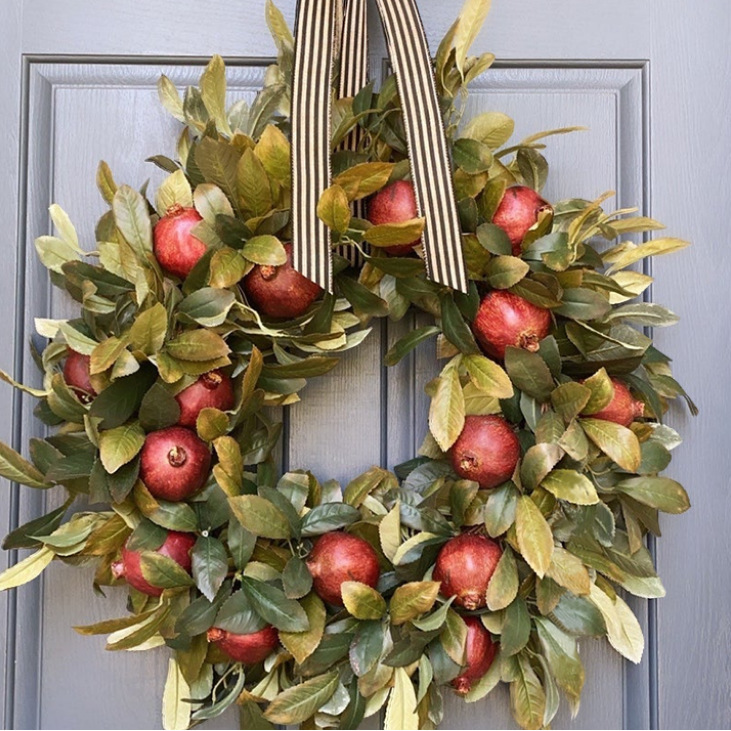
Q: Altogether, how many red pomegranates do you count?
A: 15